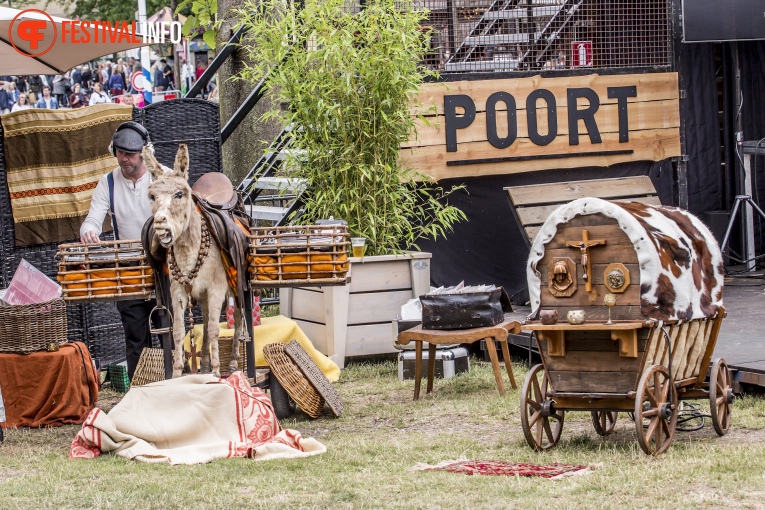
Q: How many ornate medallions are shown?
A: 2